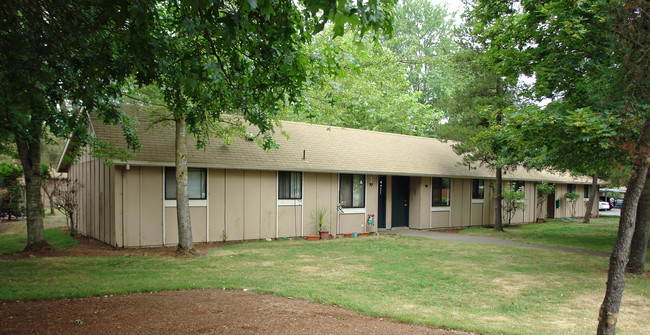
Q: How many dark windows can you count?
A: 8